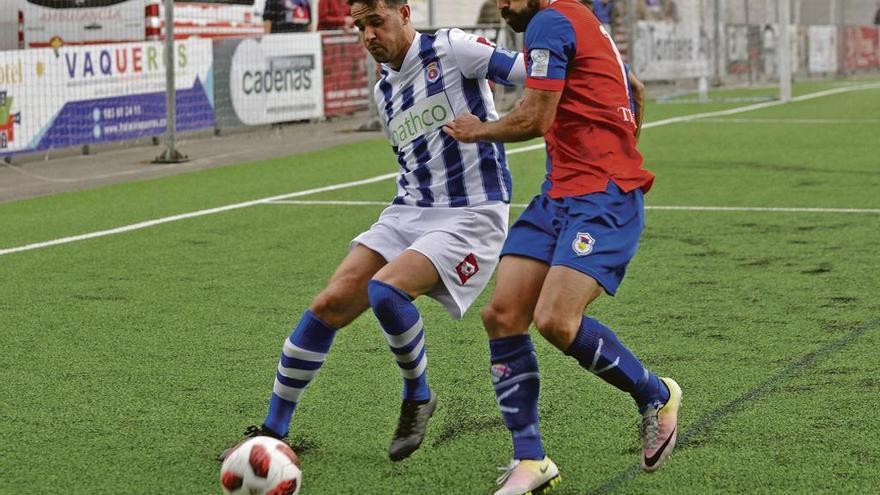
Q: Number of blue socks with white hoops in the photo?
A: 2